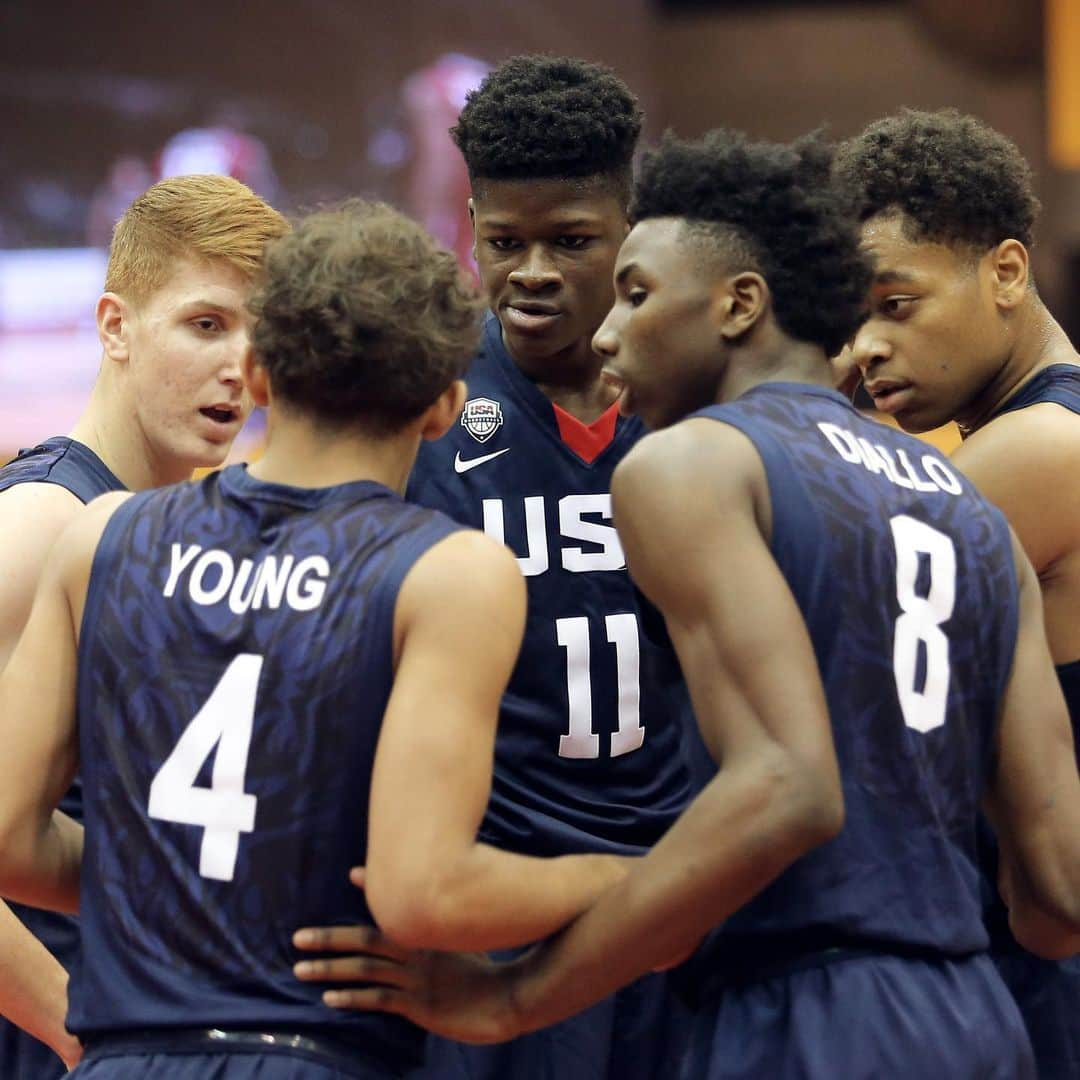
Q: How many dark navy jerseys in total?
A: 5